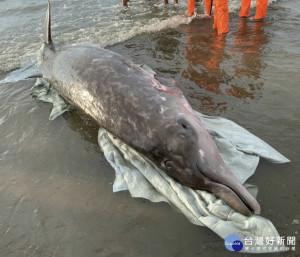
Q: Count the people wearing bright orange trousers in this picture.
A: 3